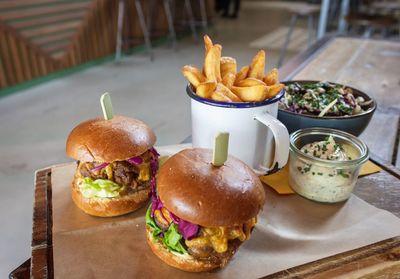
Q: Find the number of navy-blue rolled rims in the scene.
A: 1